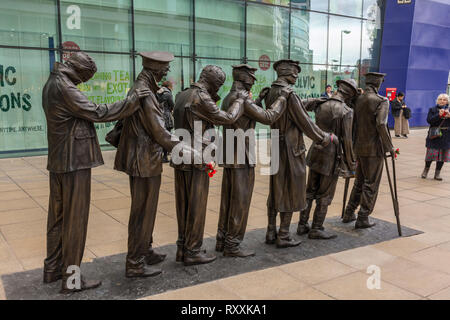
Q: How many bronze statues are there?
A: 7